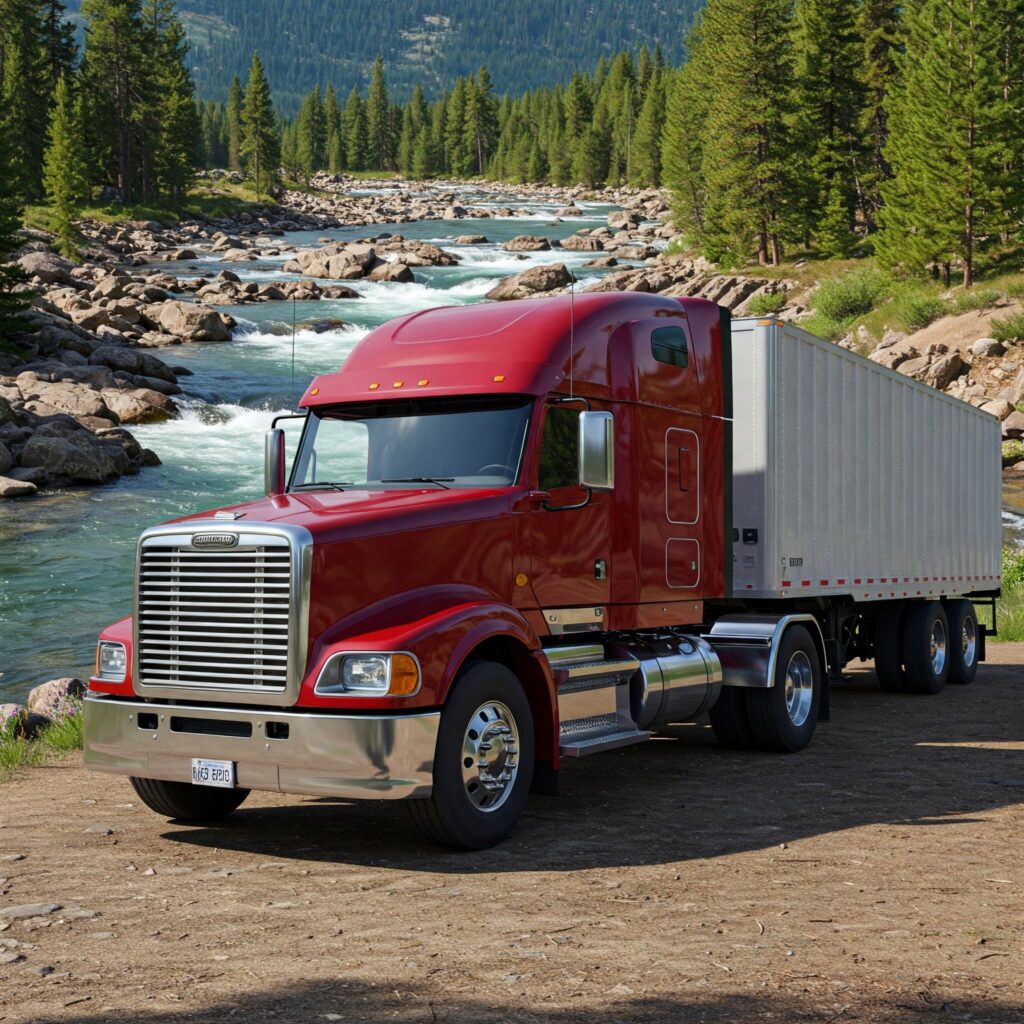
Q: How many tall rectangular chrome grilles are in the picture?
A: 1